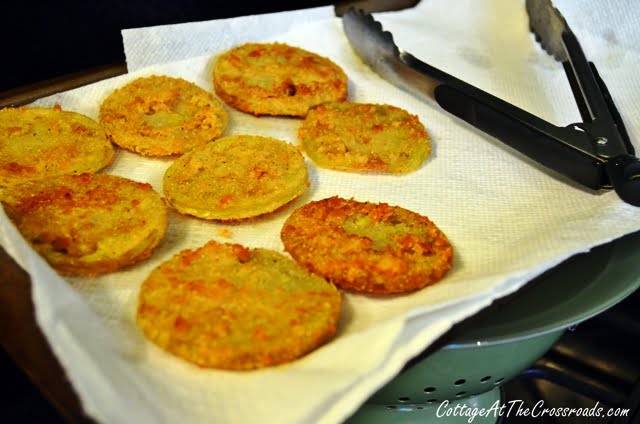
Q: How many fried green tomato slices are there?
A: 8